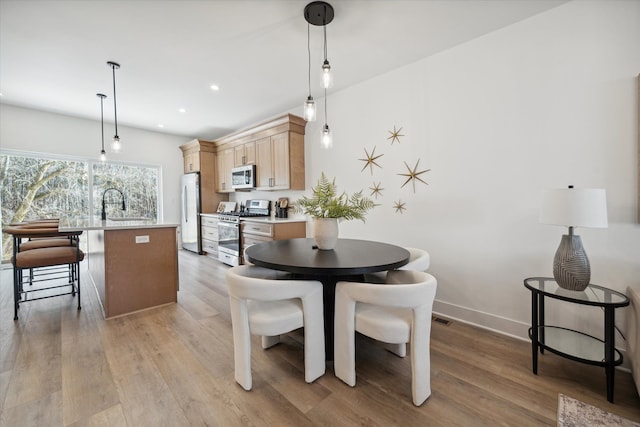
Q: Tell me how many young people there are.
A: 0